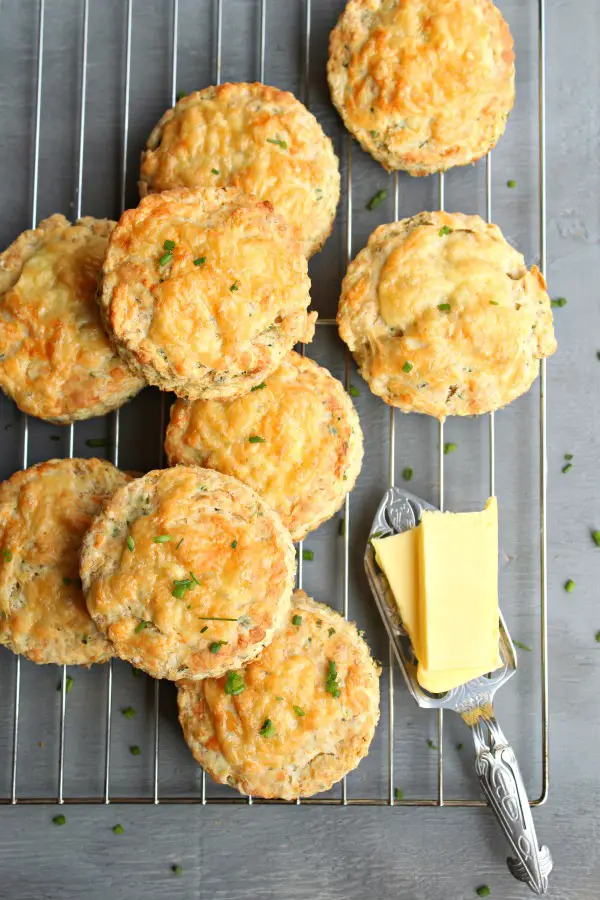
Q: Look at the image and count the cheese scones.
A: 9